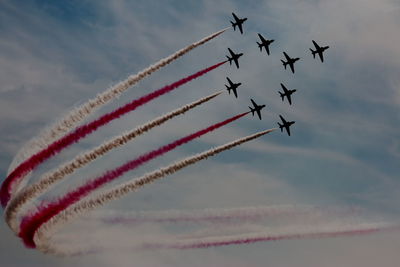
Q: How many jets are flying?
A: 9